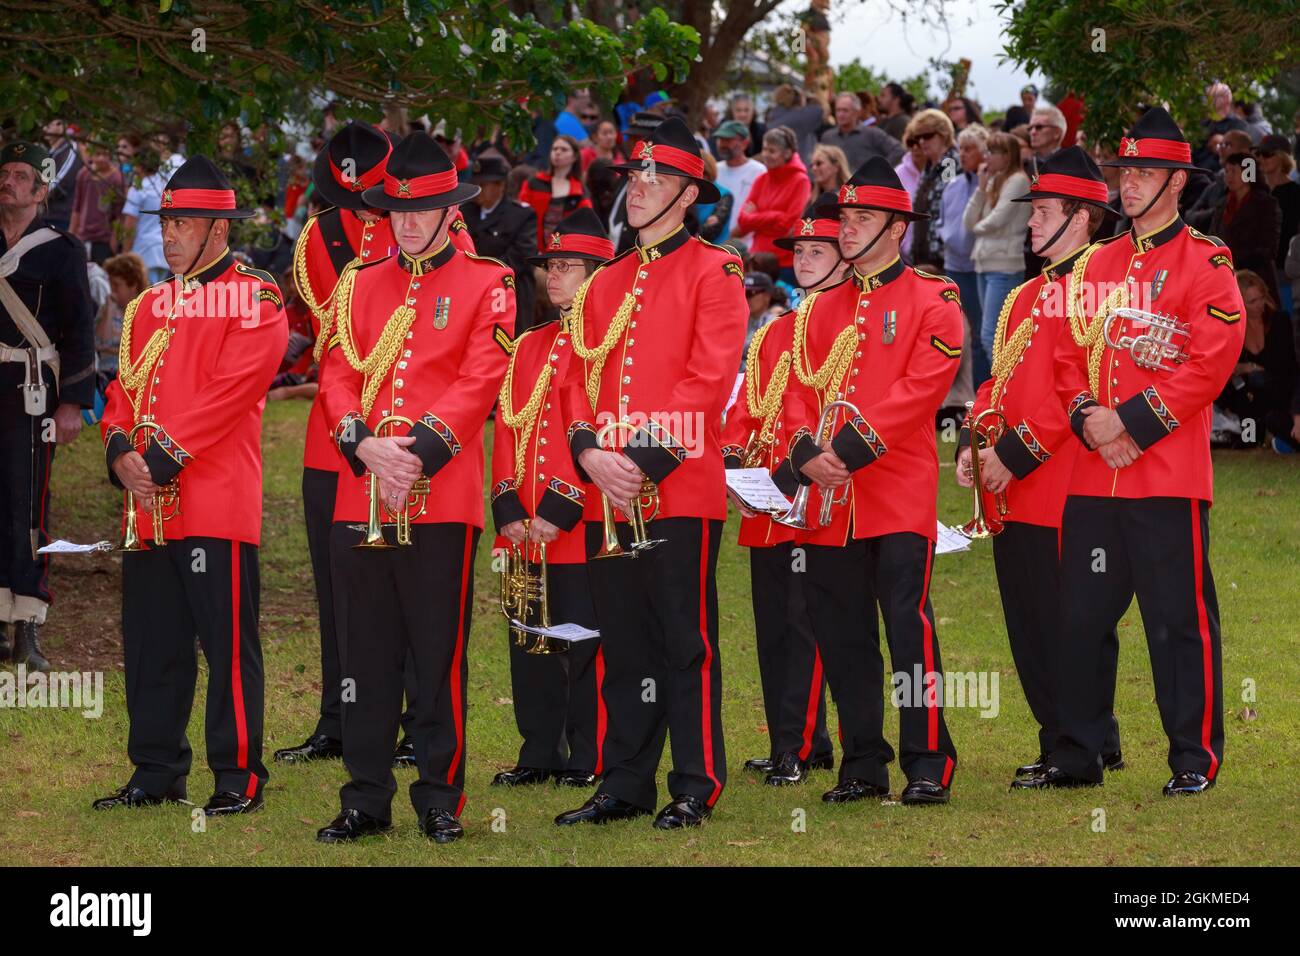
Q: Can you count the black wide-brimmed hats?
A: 9